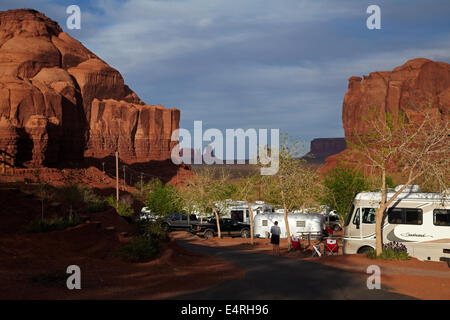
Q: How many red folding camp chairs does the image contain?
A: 2